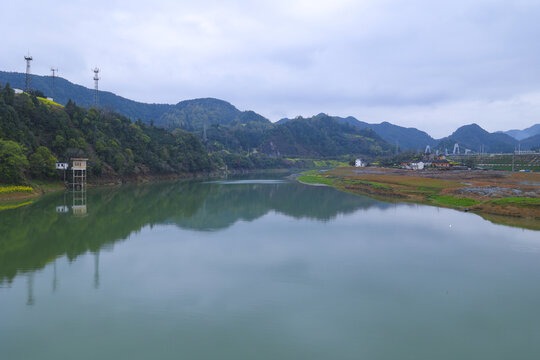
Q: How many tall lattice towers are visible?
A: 3